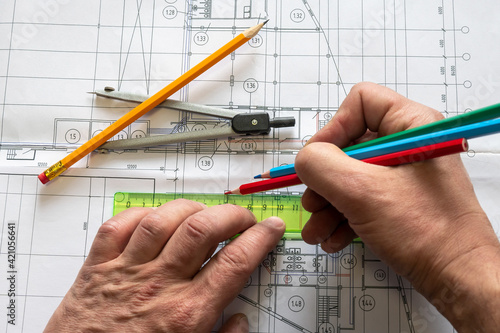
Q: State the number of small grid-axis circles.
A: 5